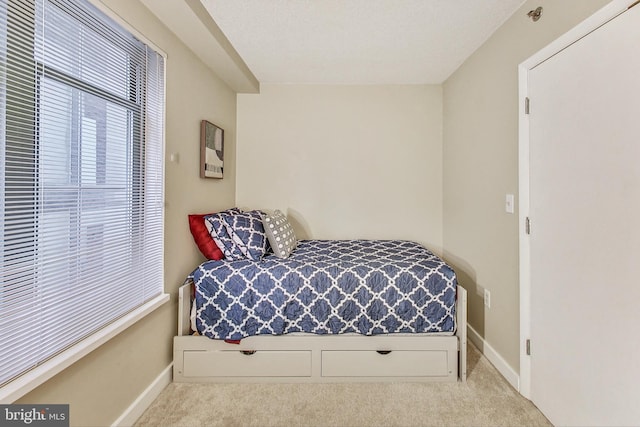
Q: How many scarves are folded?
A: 0